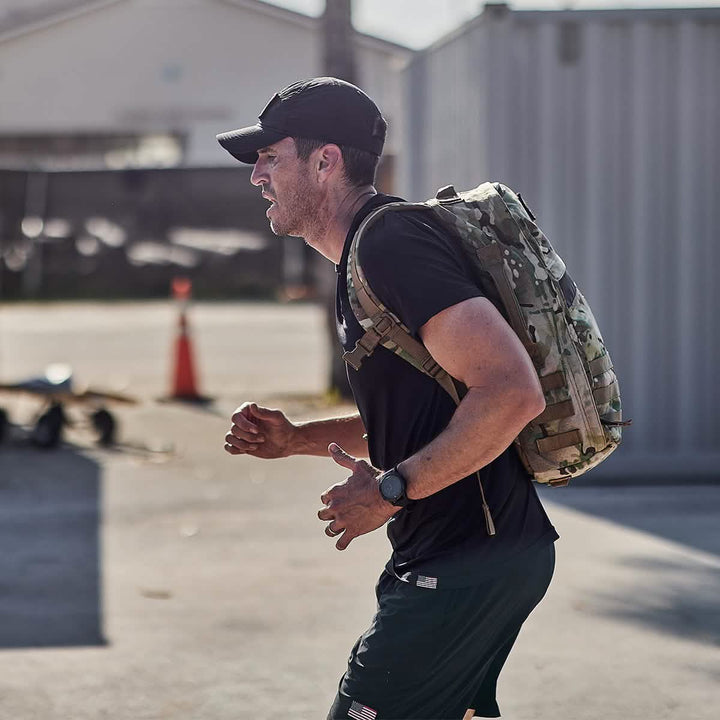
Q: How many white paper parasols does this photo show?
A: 0